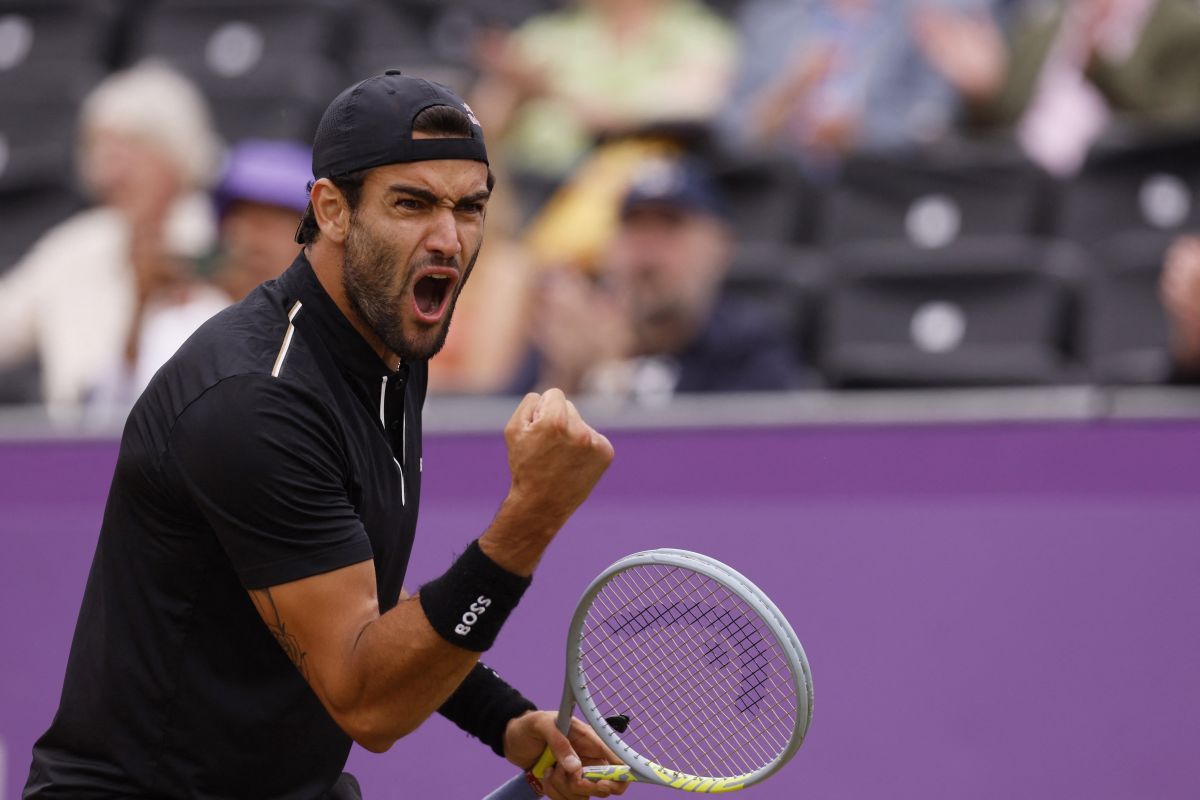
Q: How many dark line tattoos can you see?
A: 1